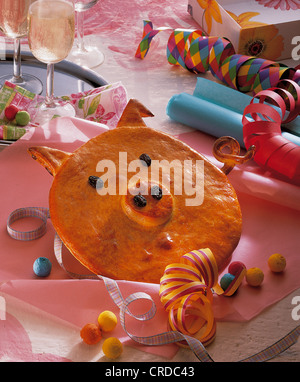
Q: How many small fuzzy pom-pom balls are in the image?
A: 10